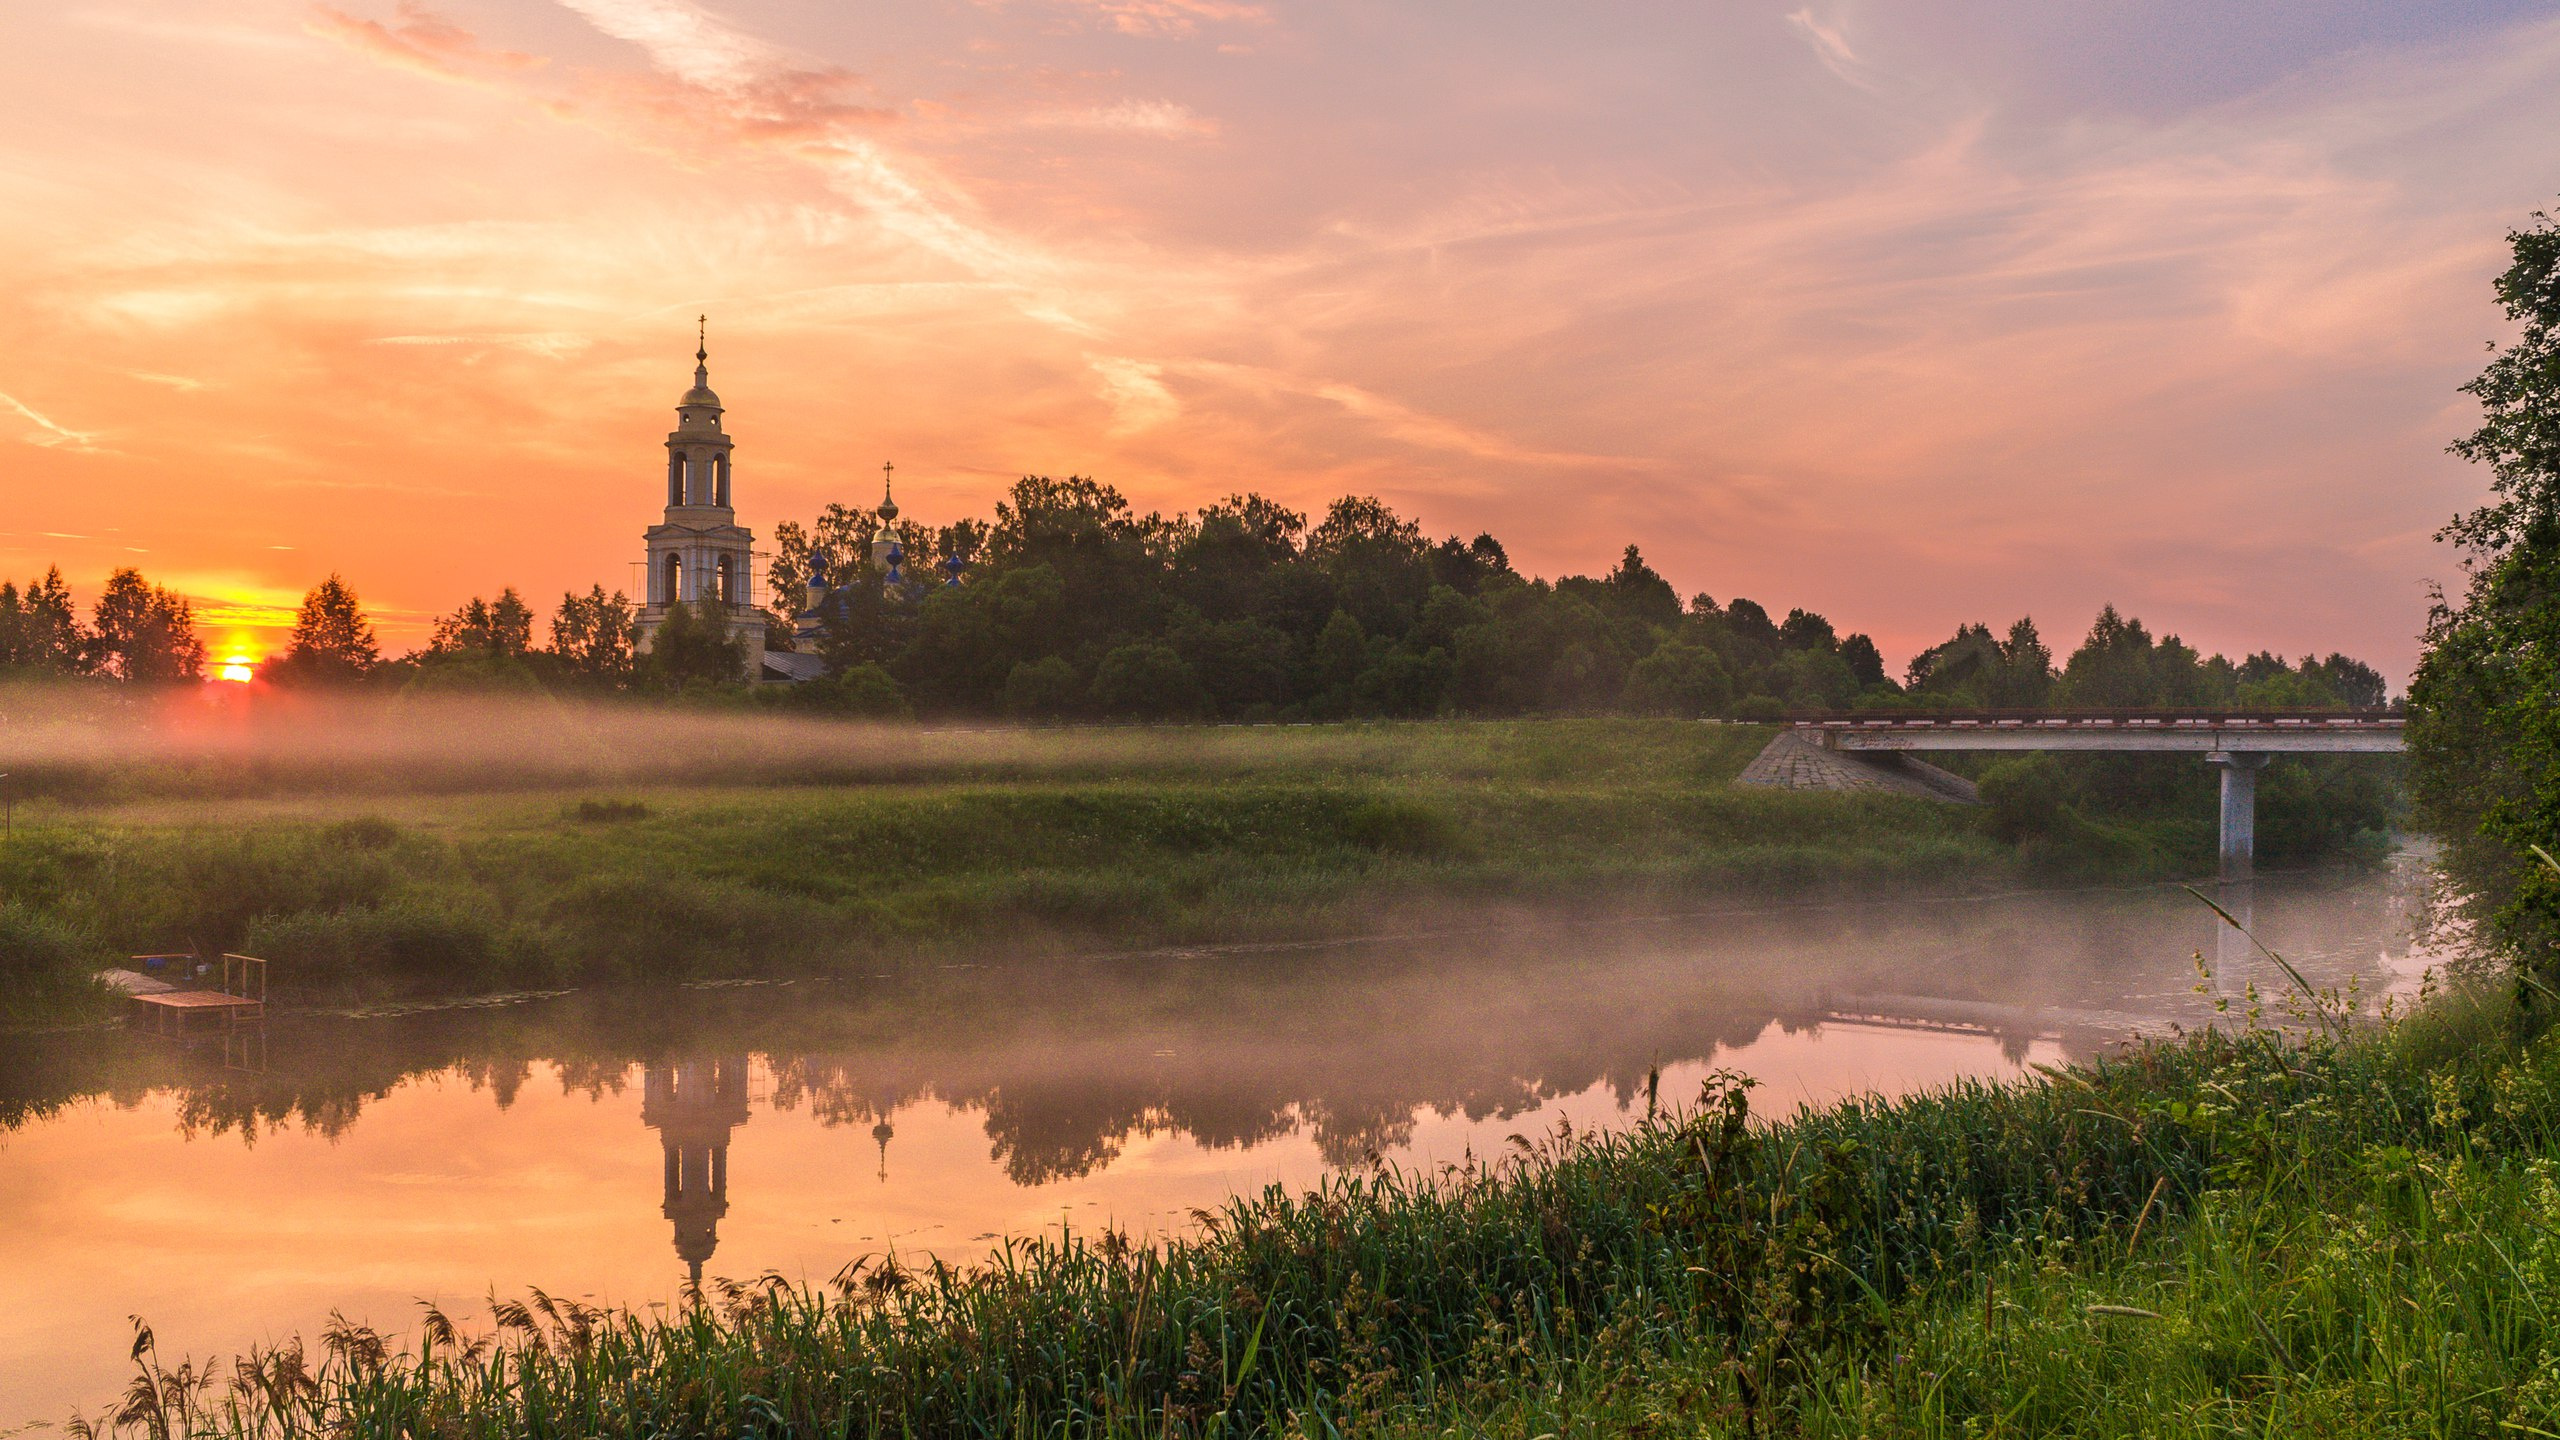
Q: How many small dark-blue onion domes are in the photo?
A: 3